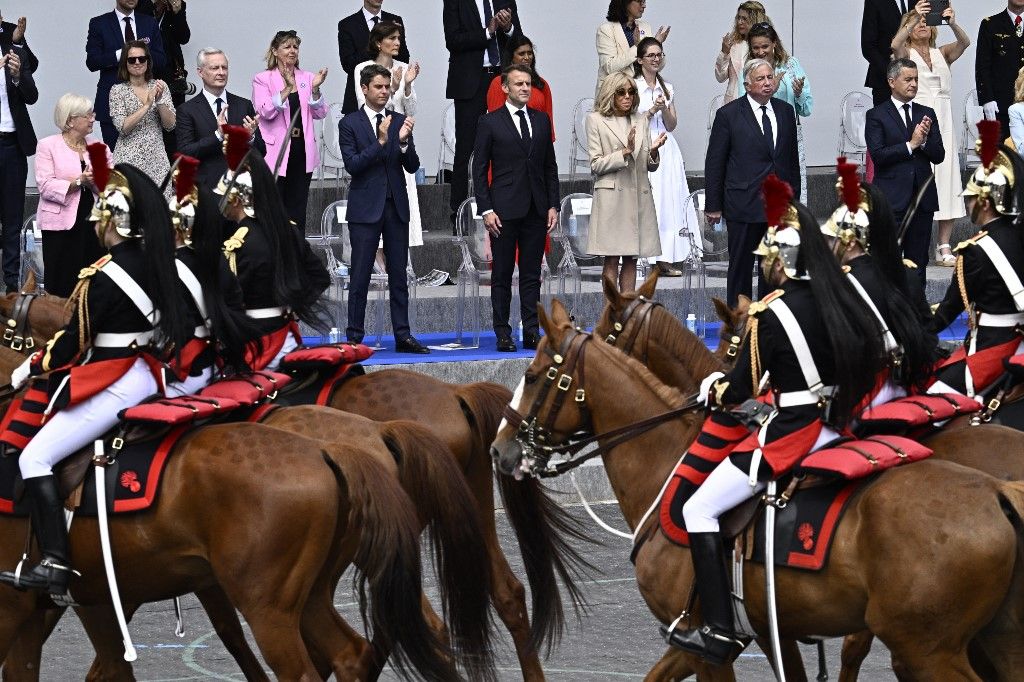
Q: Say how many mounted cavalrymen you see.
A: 6